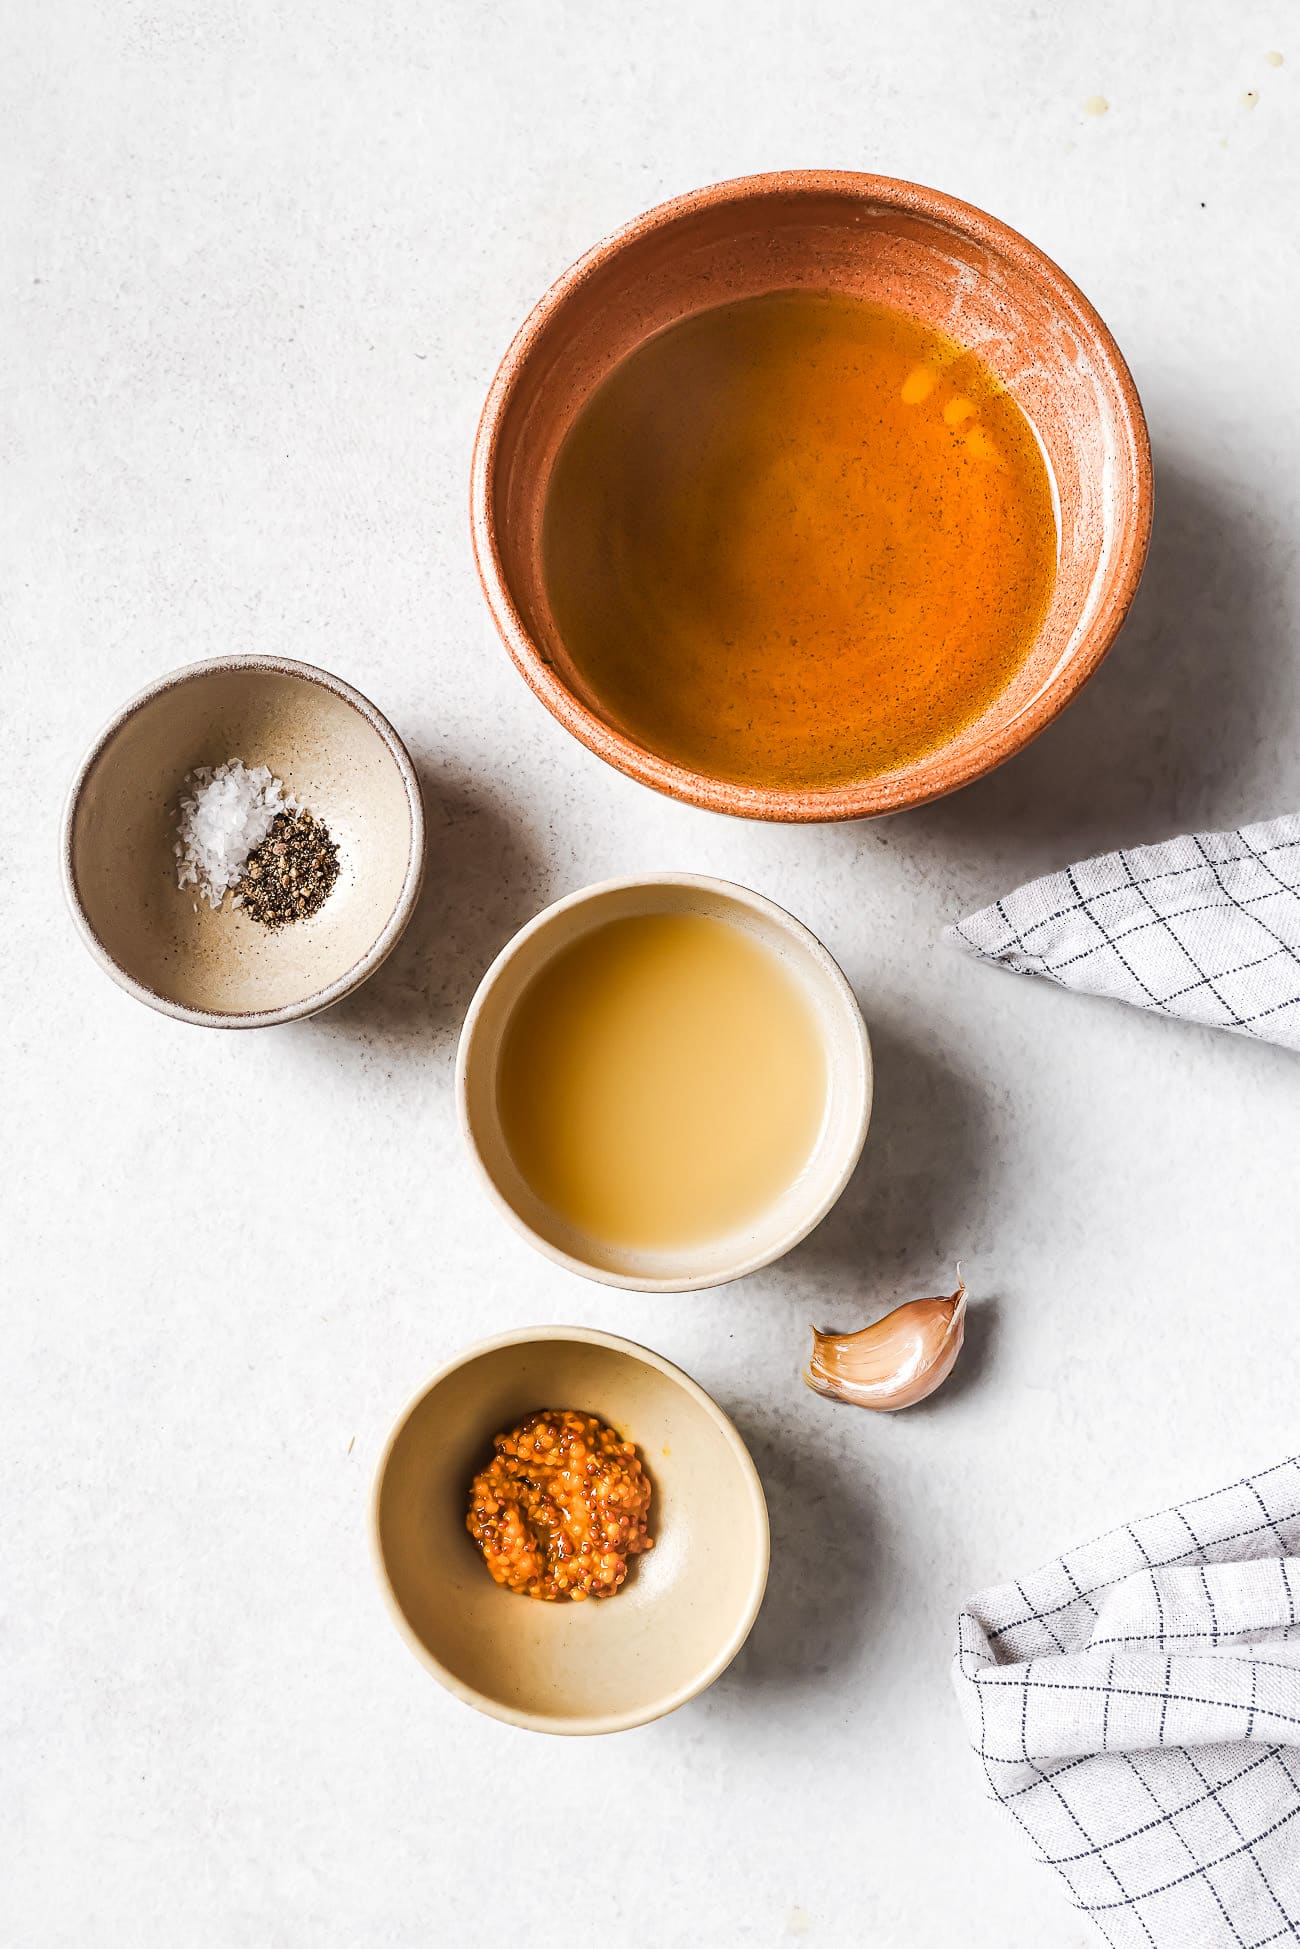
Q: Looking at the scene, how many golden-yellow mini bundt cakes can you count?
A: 0